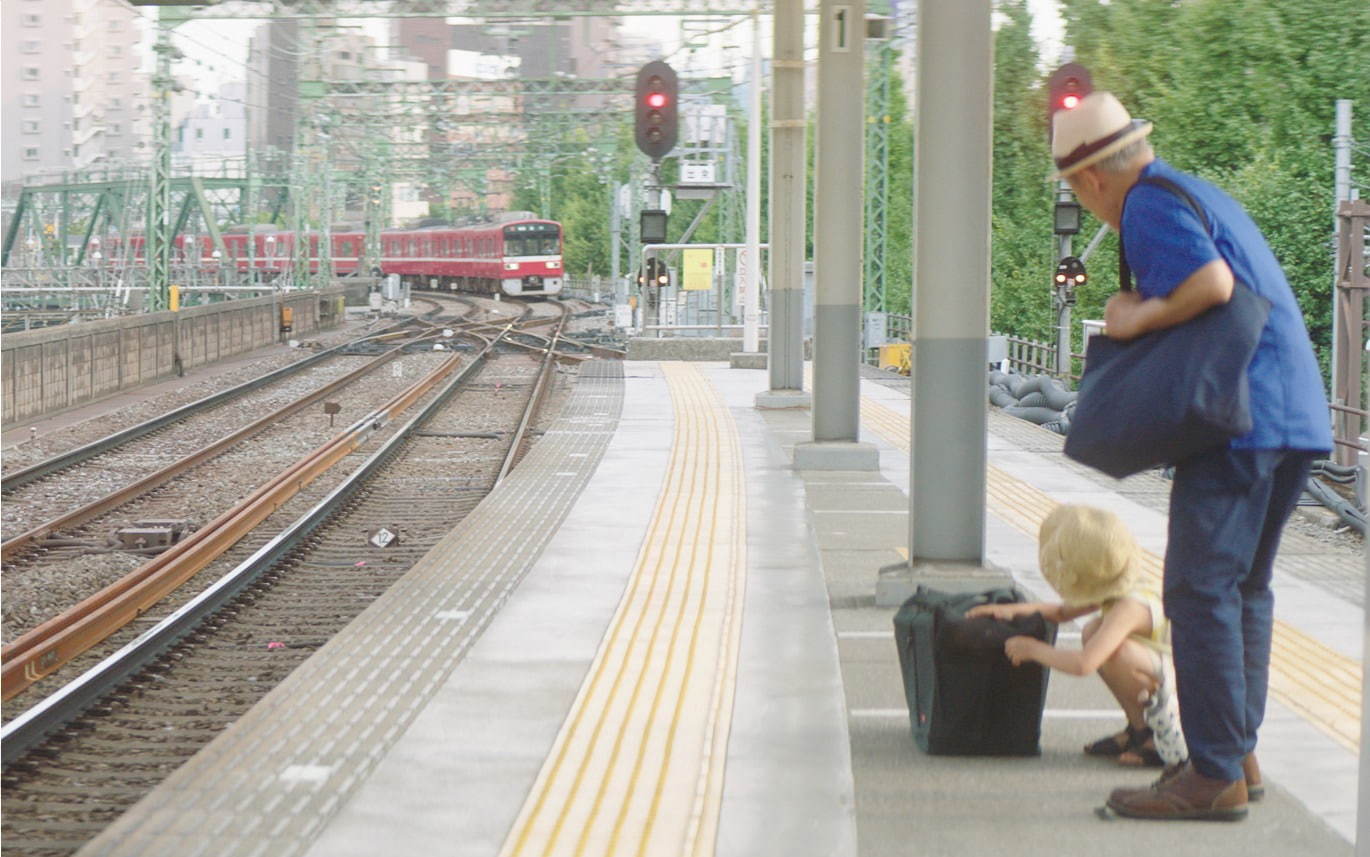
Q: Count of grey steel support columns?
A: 3